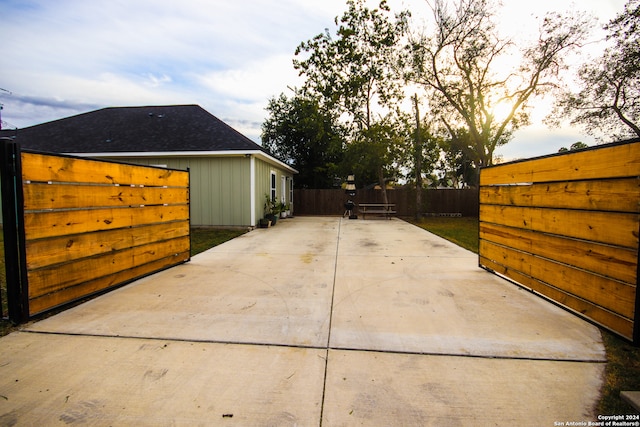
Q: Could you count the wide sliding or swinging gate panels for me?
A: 2